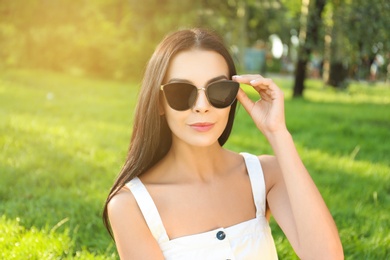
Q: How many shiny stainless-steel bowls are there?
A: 0